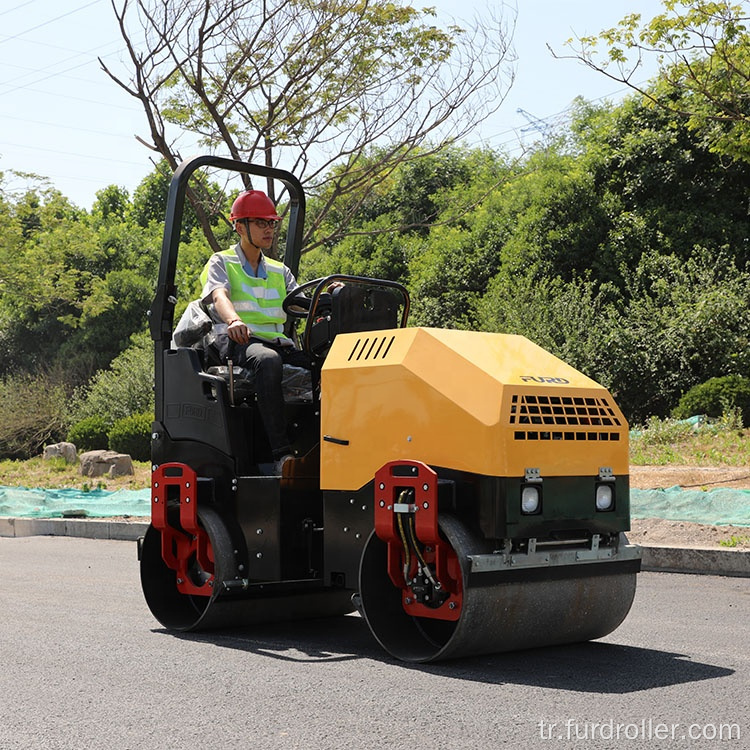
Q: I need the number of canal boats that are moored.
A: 0